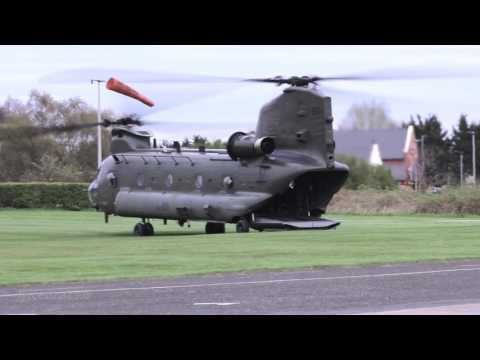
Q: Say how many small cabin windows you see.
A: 5